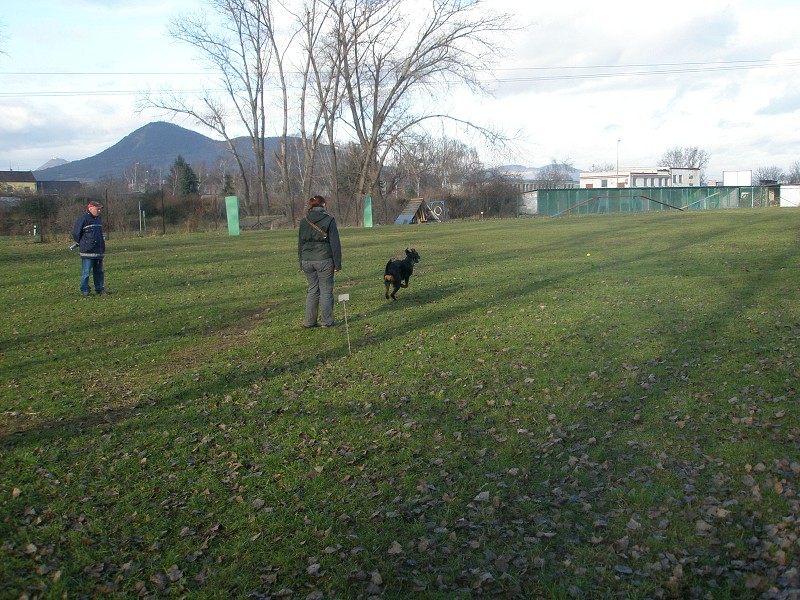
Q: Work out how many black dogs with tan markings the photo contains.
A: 1